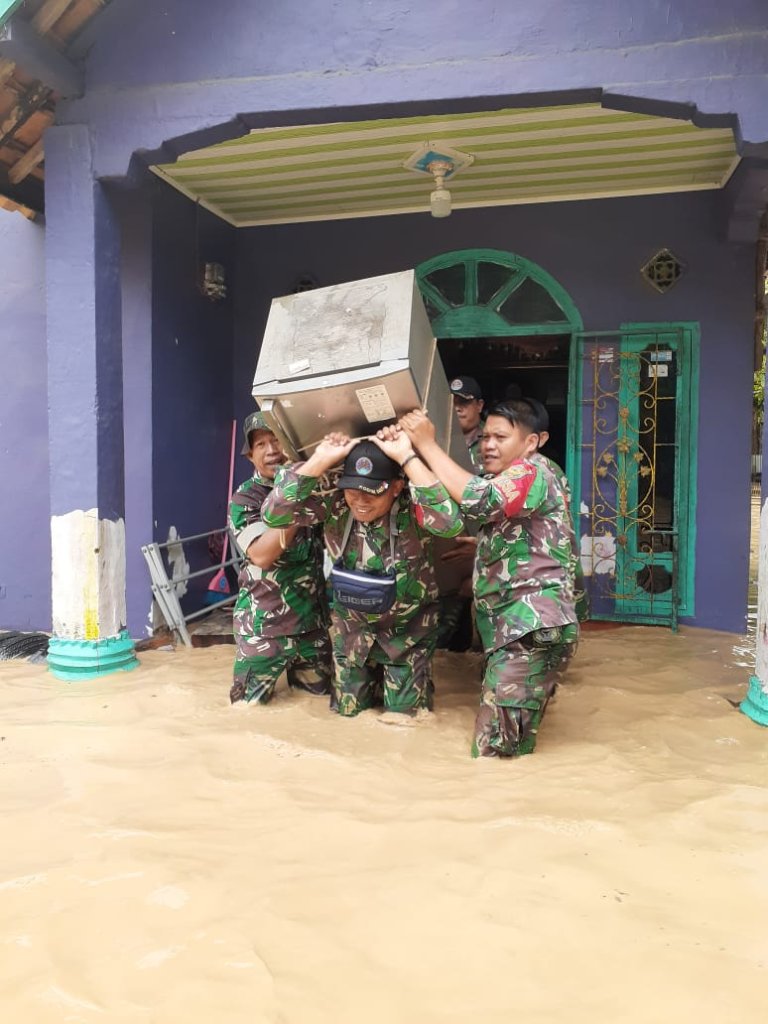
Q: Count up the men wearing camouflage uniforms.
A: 5